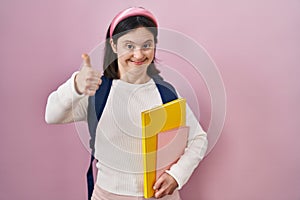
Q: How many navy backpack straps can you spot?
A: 2